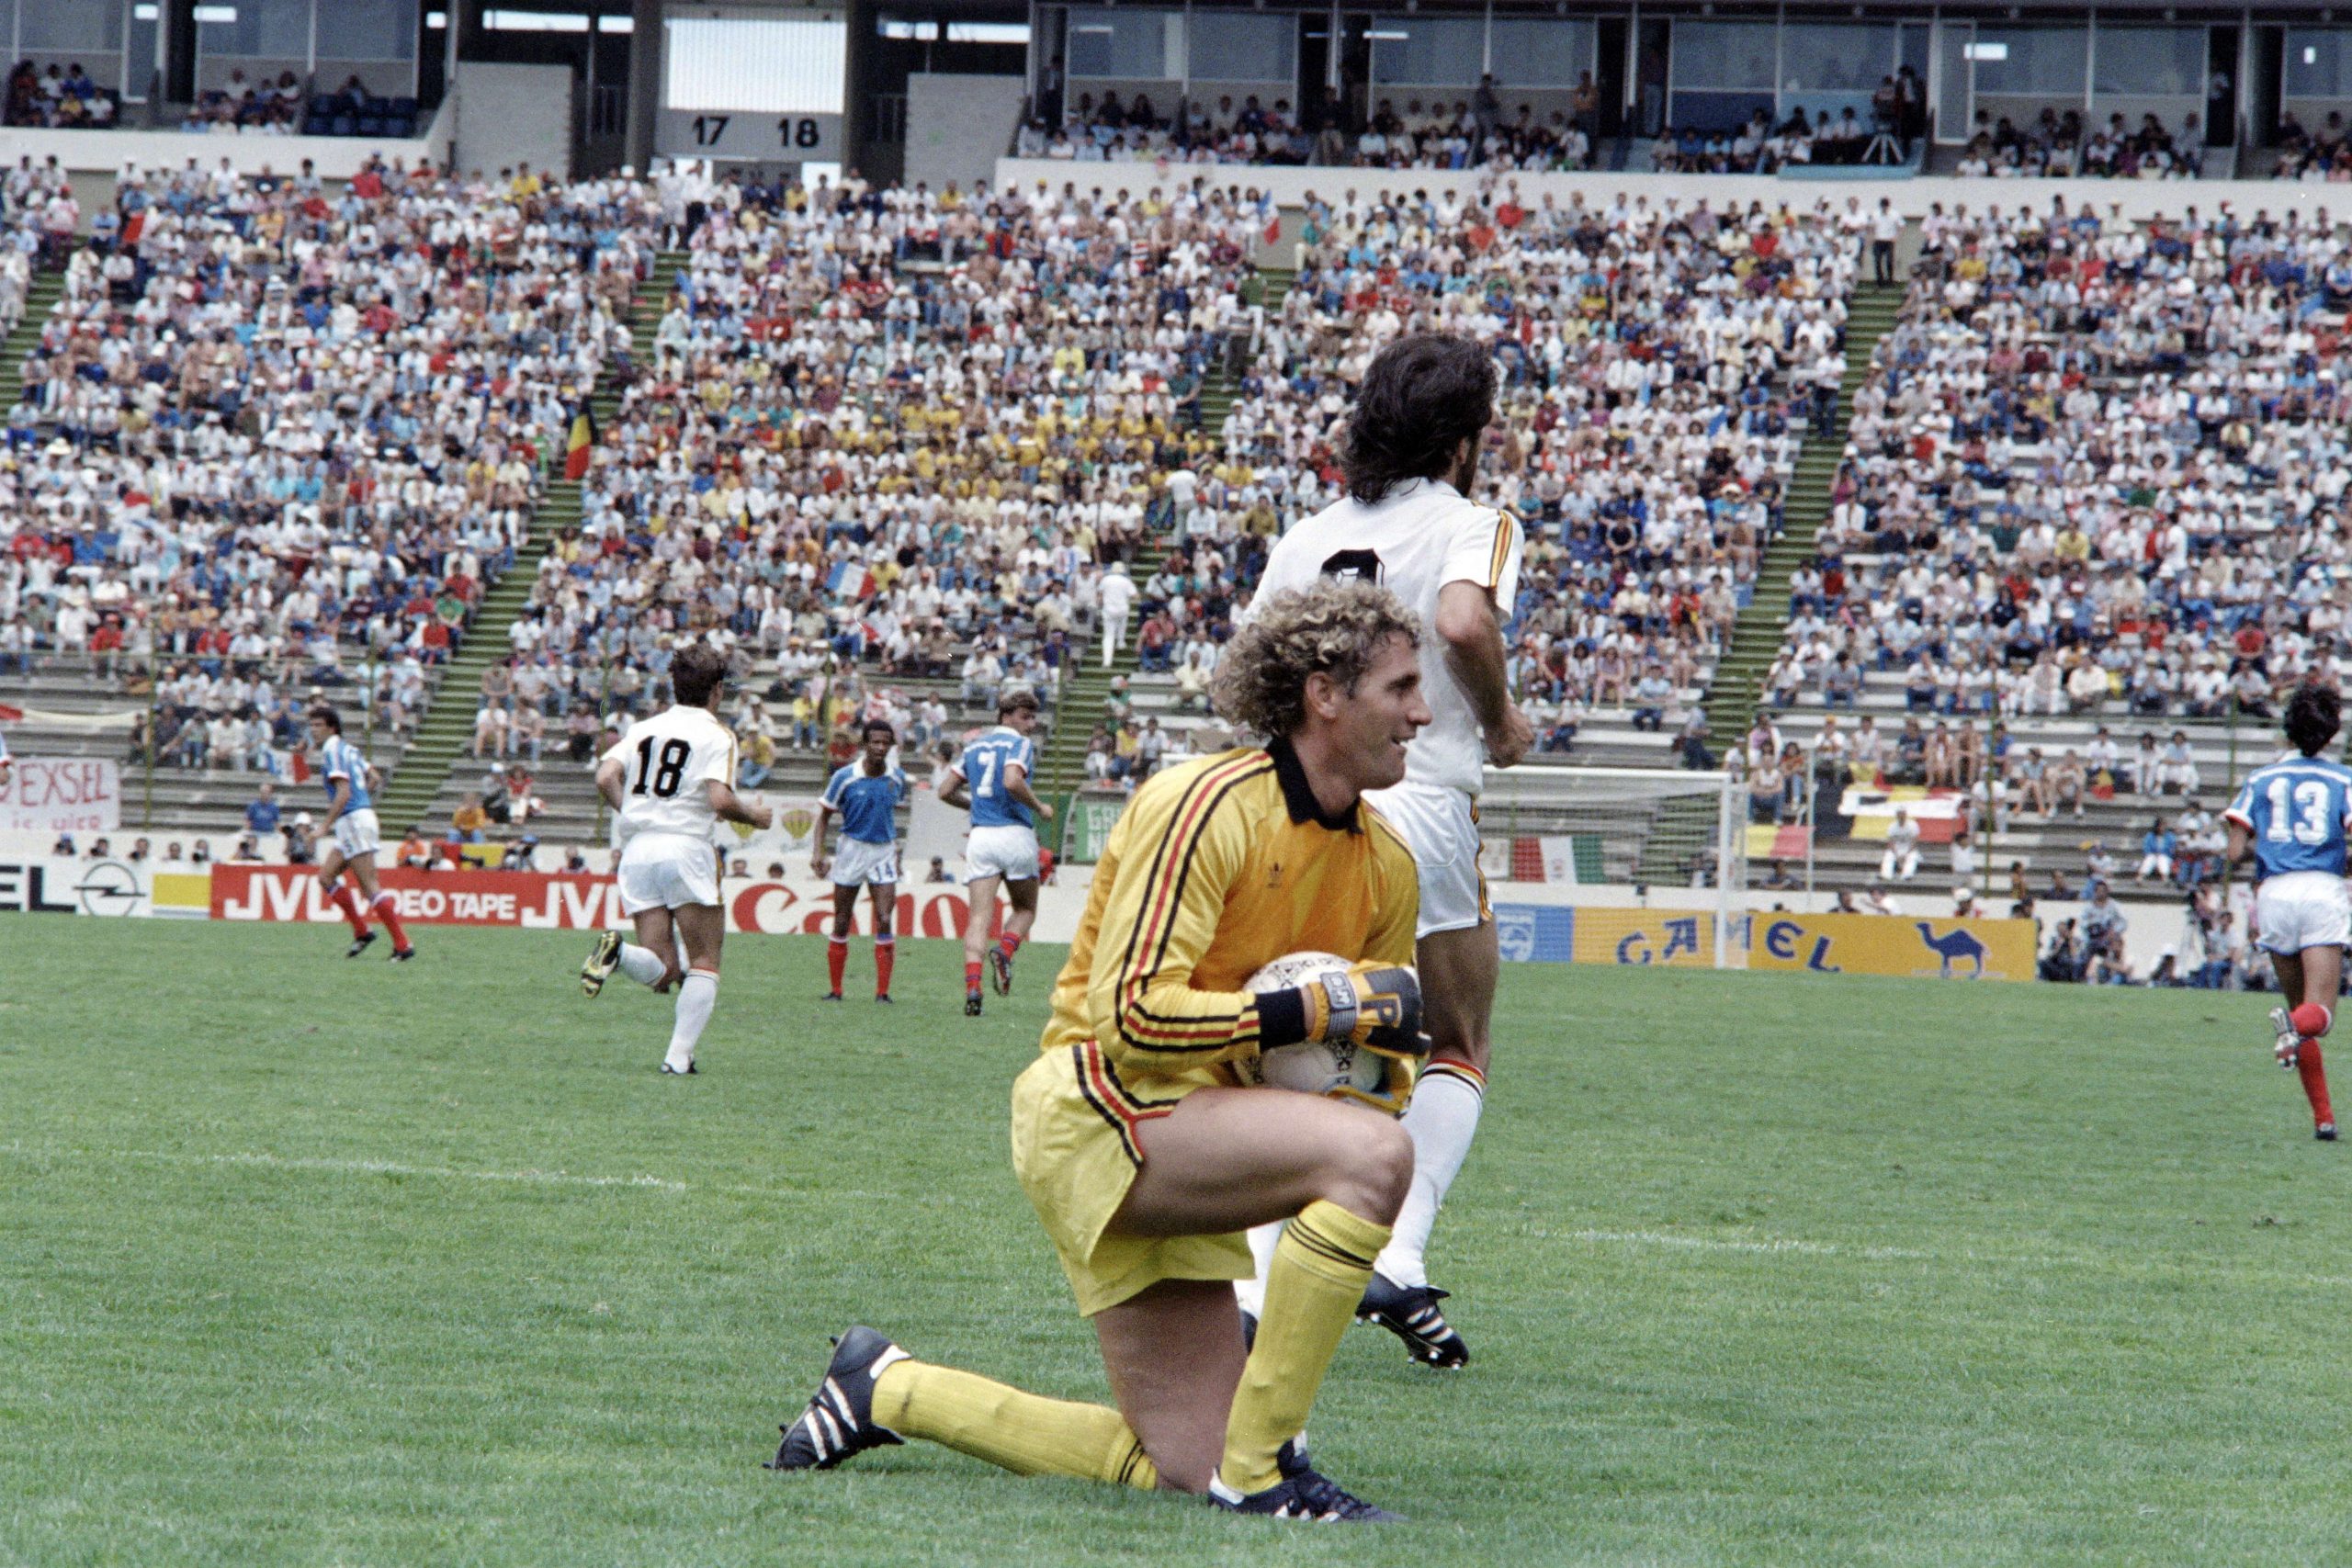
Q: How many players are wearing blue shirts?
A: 4